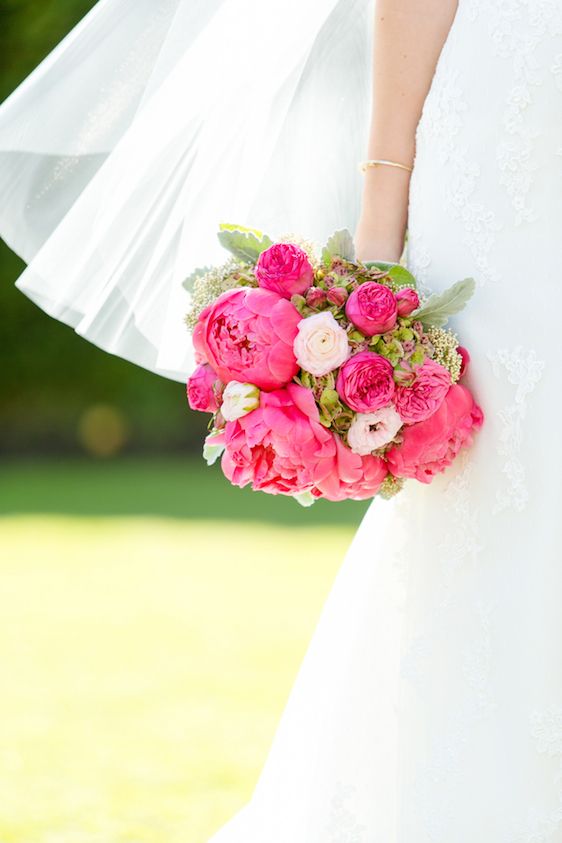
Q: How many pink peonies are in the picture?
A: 4